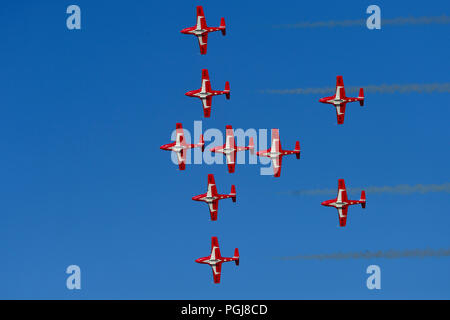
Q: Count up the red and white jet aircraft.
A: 9